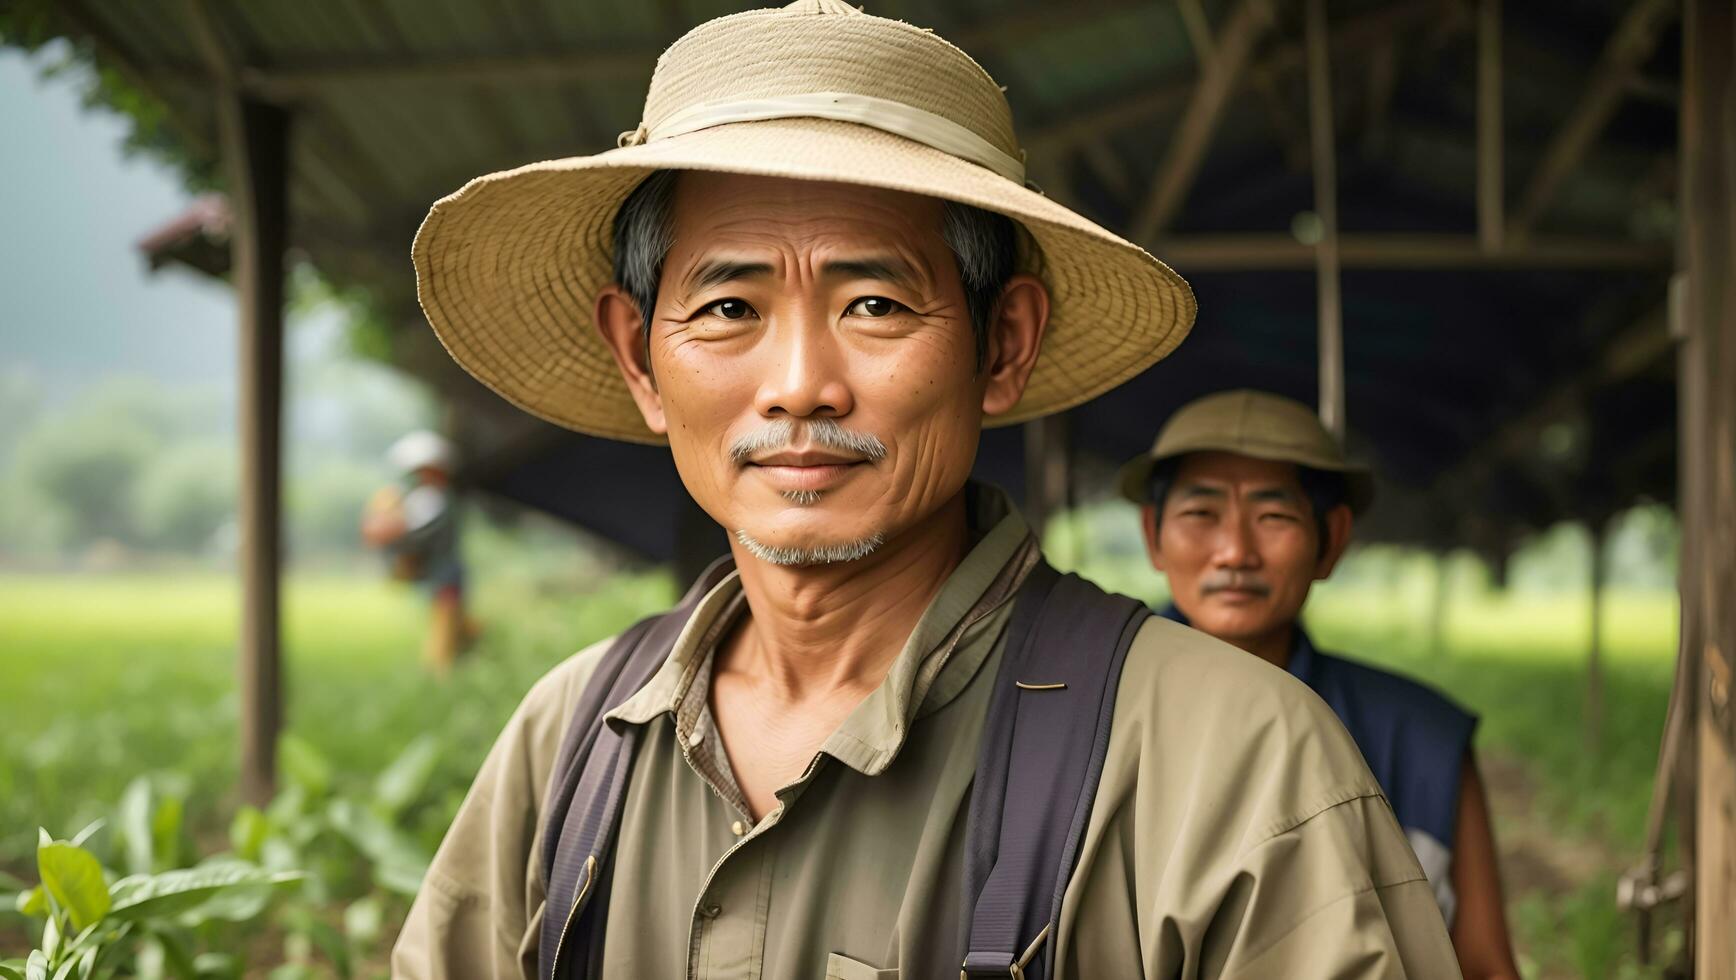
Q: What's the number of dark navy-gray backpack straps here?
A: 2